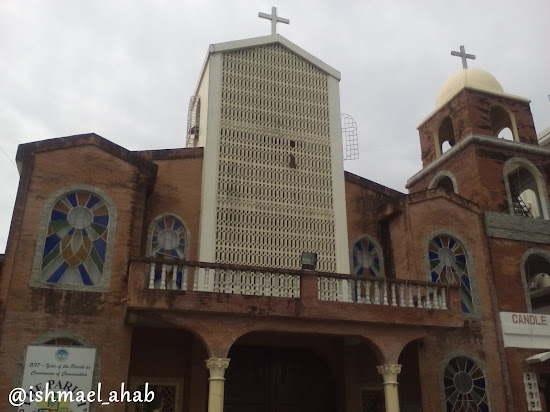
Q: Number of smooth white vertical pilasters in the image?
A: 2